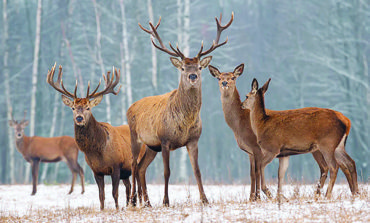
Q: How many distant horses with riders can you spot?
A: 0